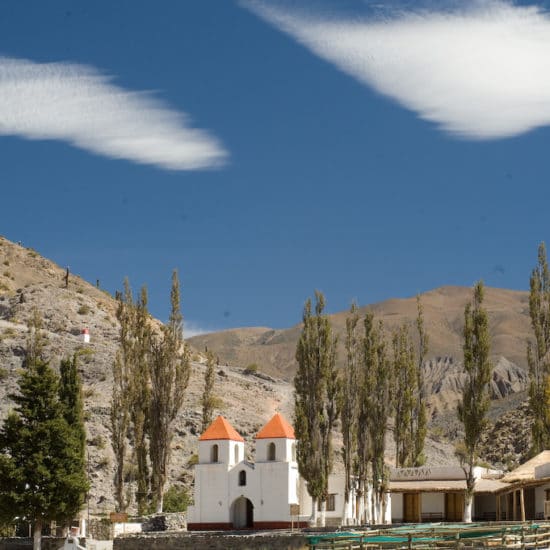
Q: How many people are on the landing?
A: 0